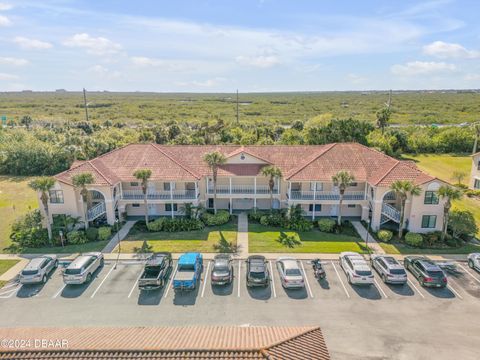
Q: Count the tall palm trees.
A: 8